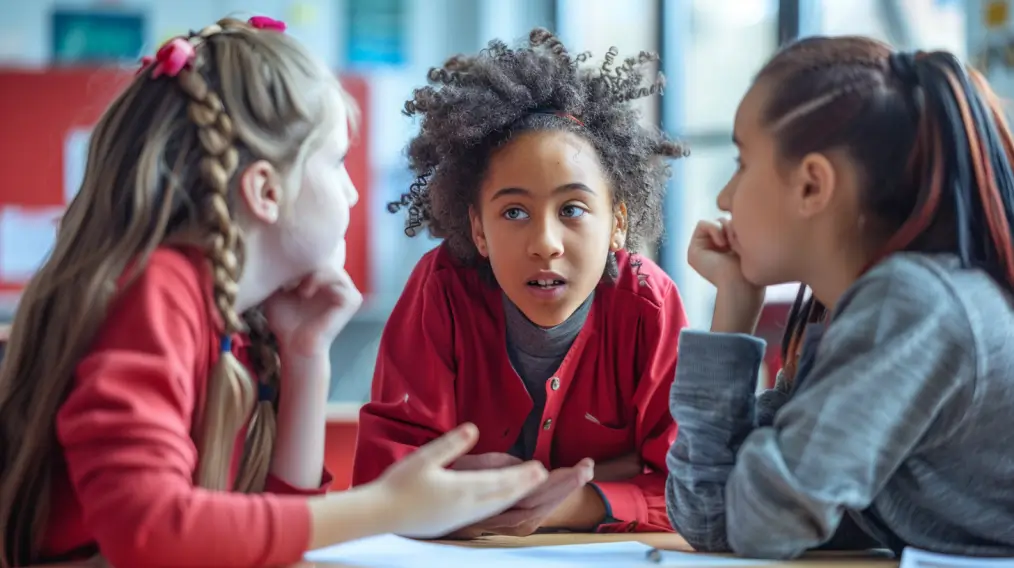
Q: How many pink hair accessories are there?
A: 2